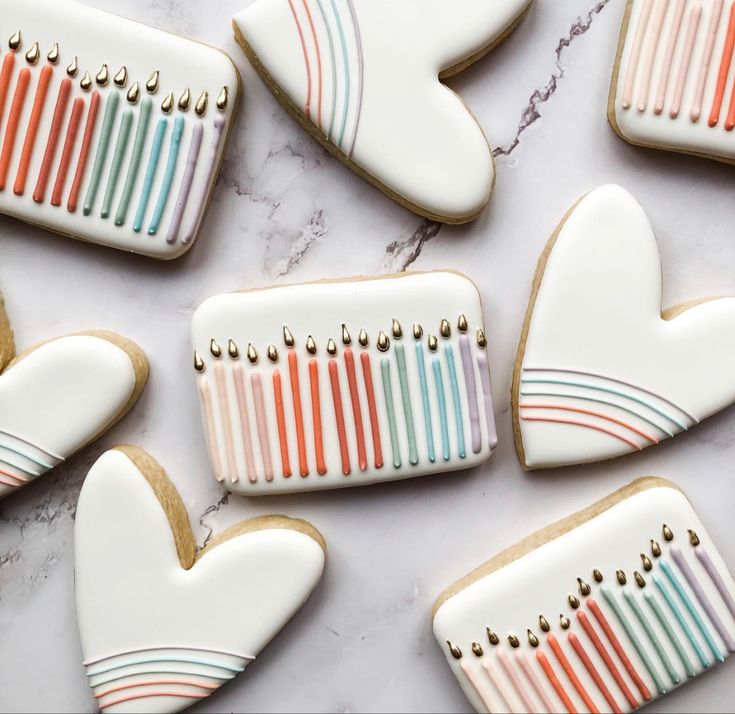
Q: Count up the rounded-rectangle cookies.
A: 4